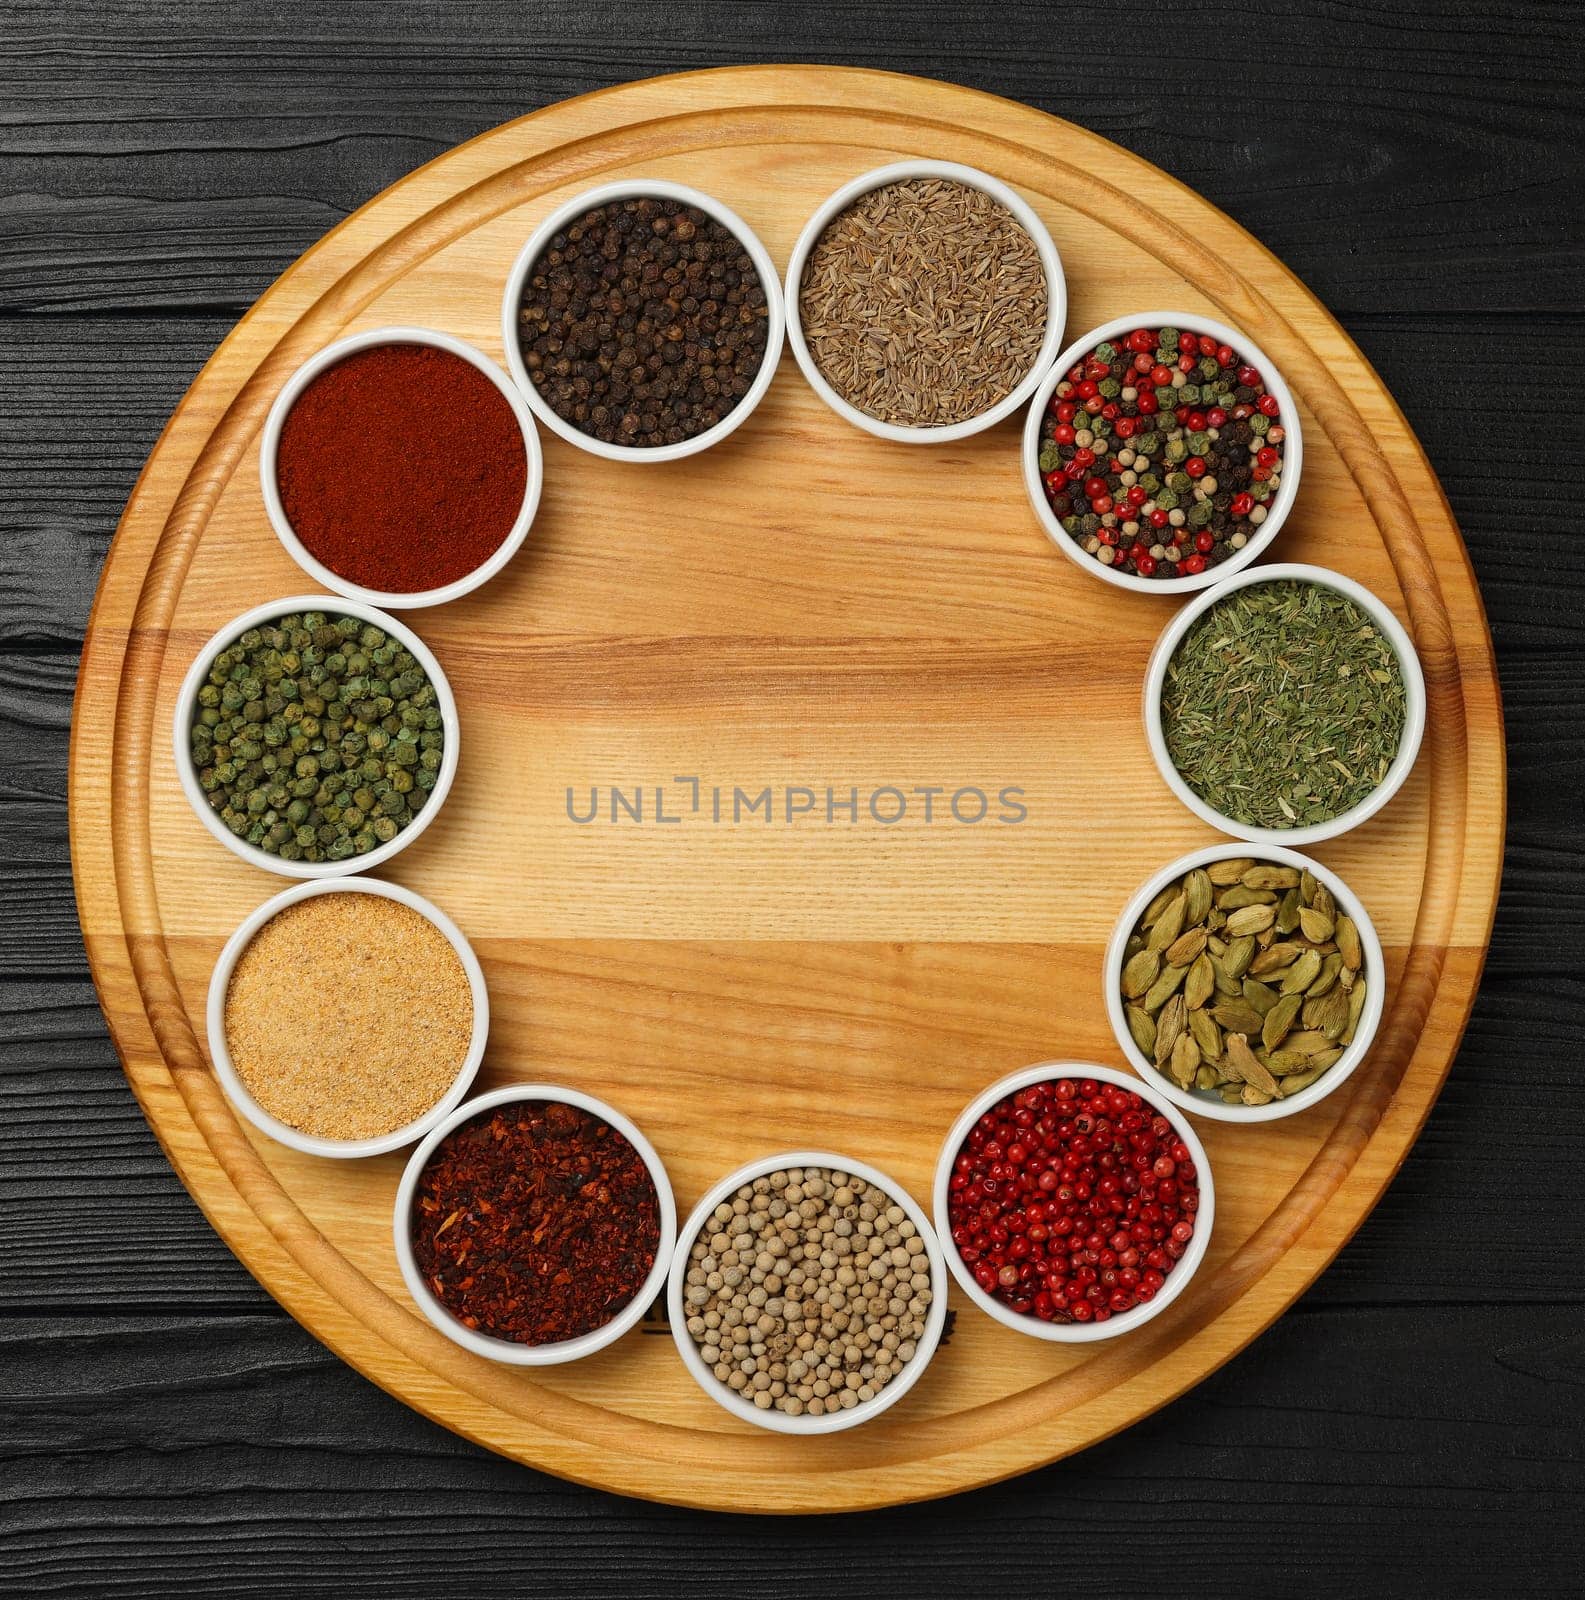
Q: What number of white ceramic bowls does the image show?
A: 11